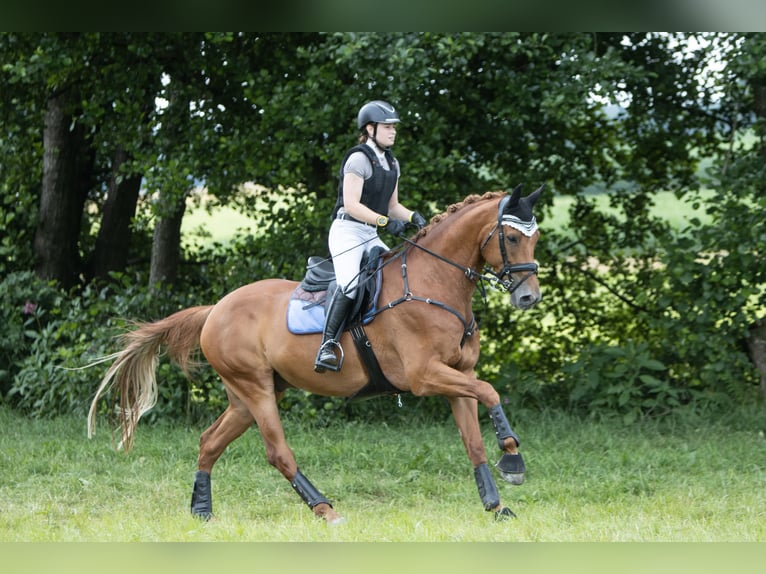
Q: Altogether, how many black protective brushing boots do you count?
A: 4